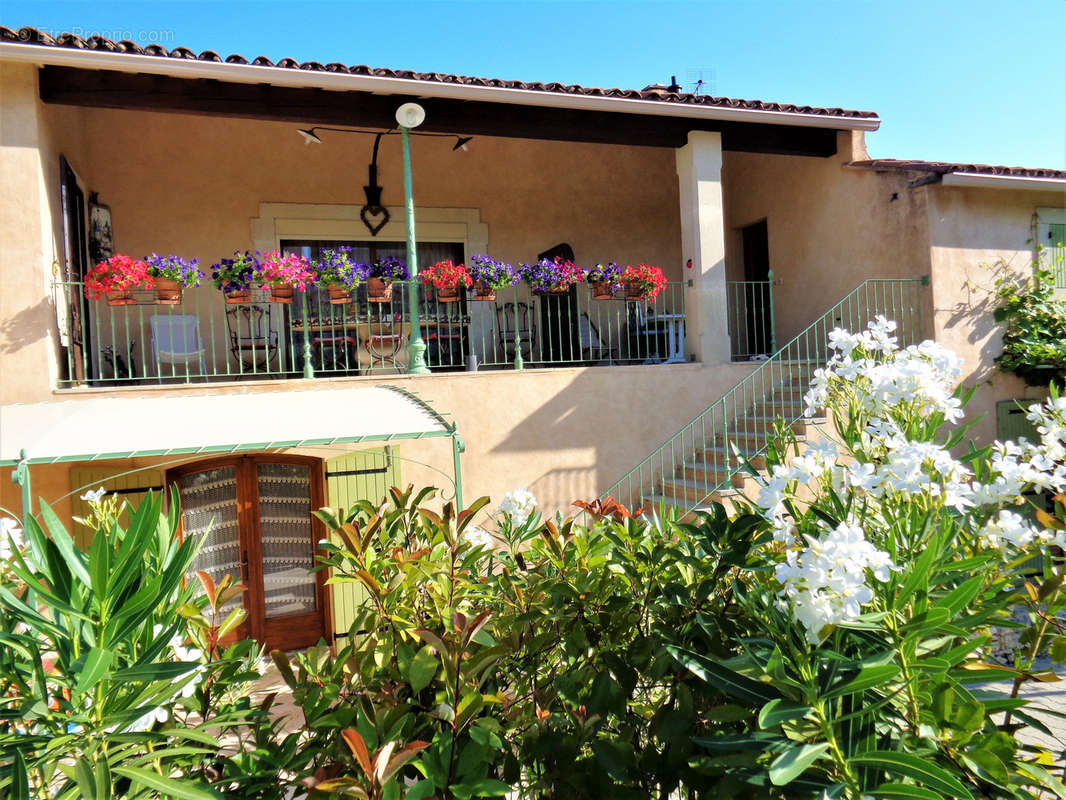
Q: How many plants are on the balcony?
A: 11